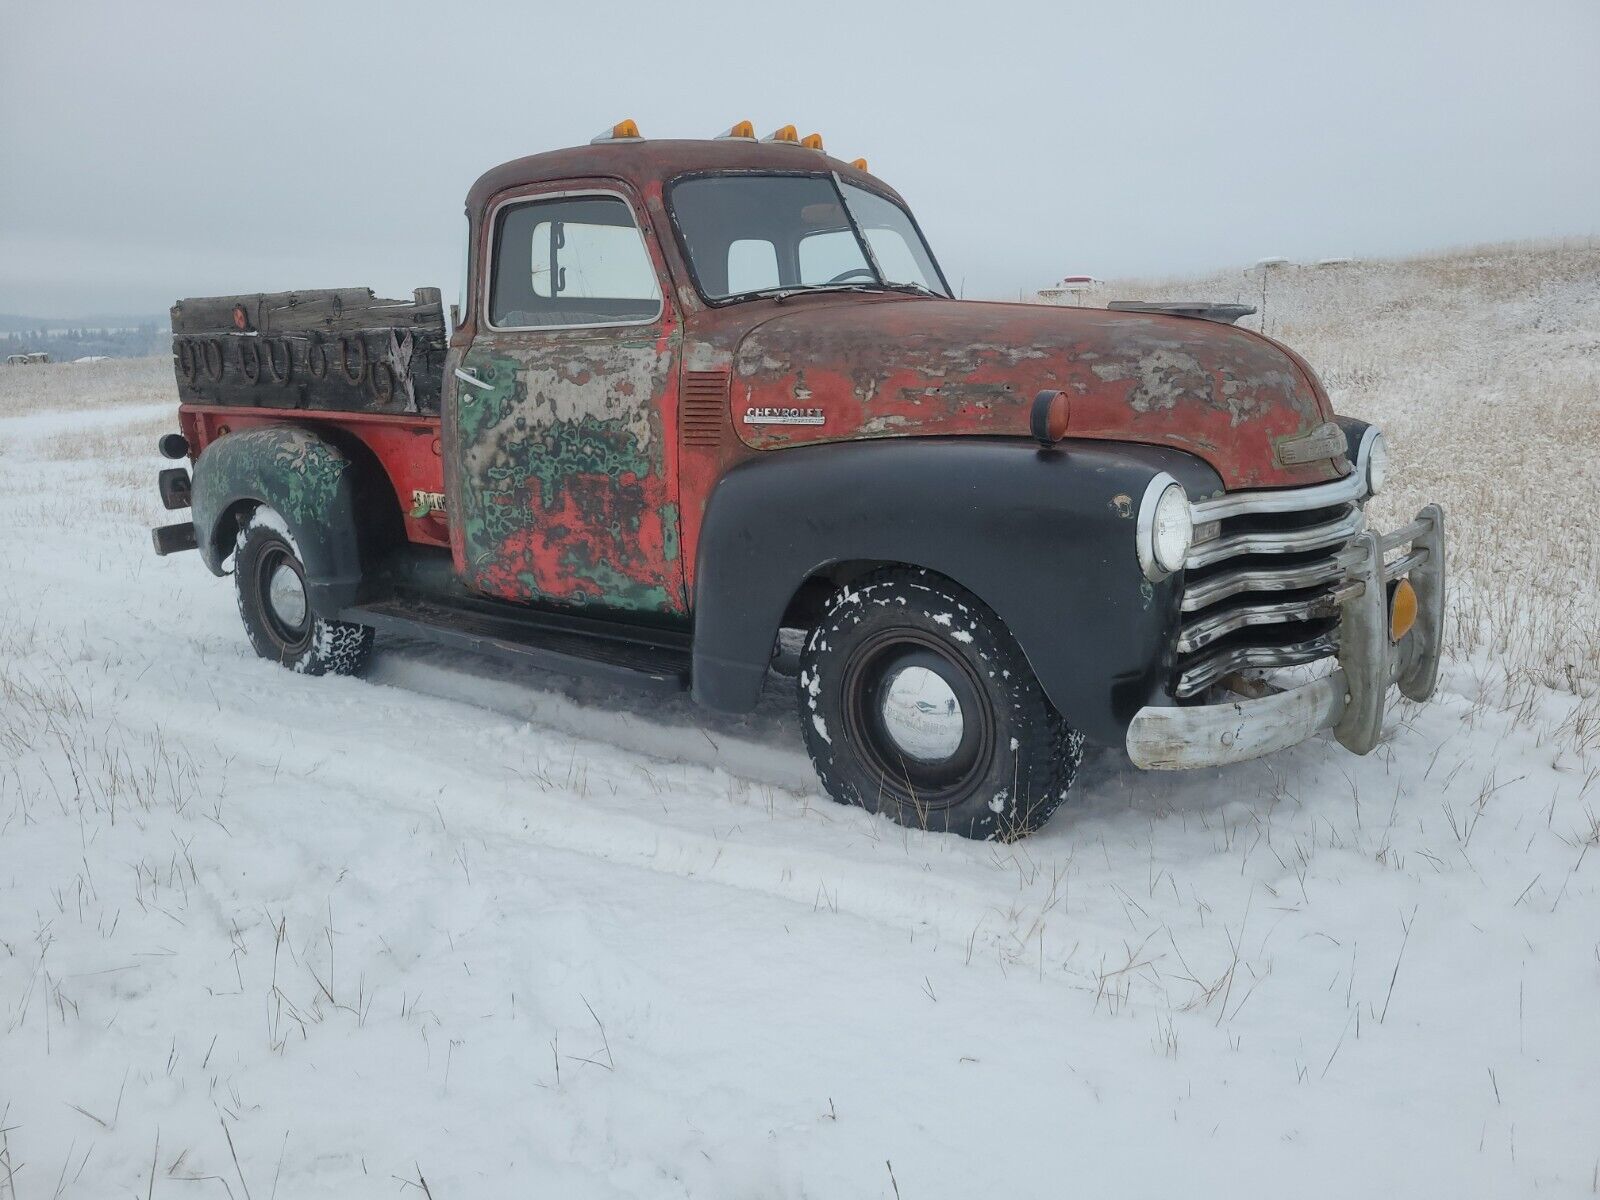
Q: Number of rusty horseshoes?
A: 7